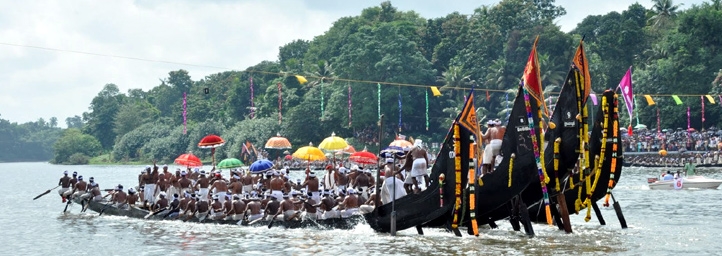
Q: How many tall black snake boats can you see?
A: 4